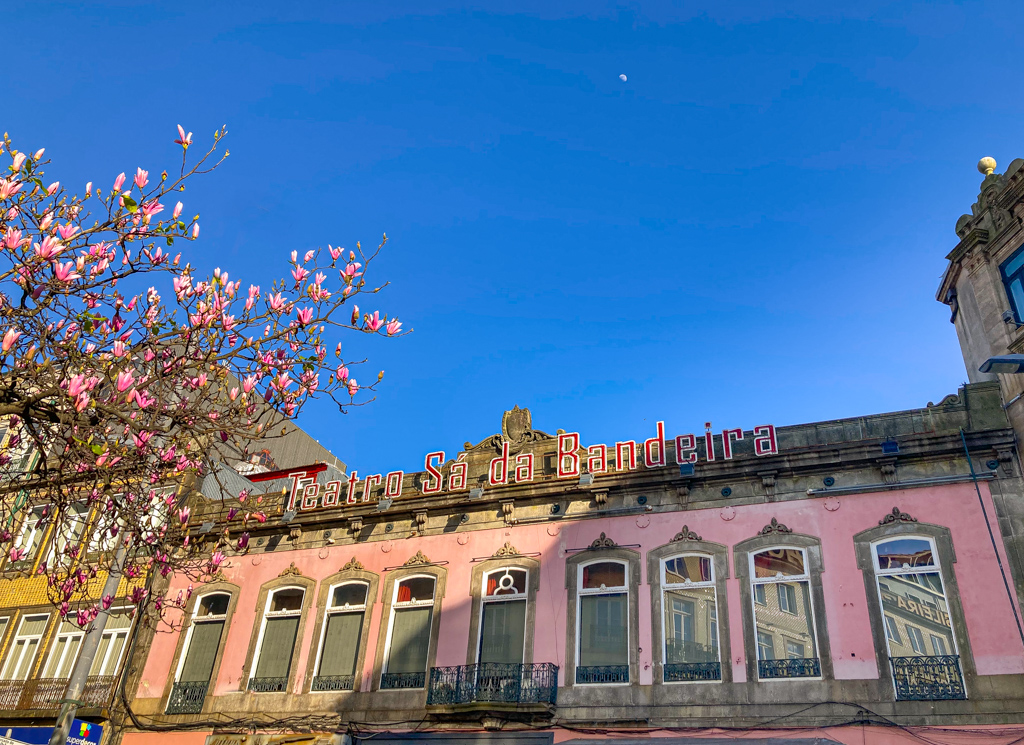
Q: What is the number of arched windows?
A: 9